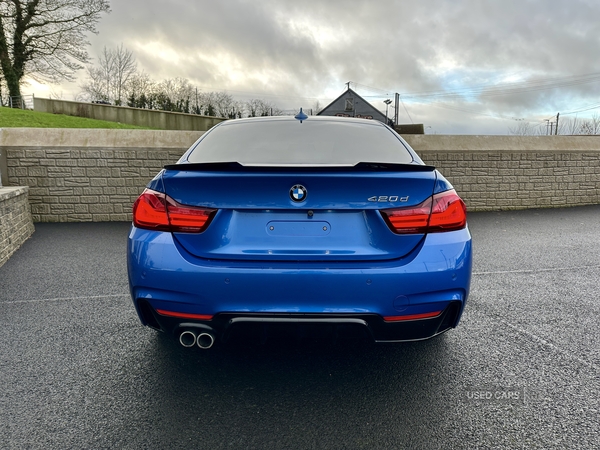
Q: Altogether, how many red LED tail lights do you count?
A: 2